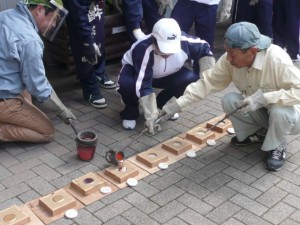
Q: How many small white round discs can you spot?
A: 7